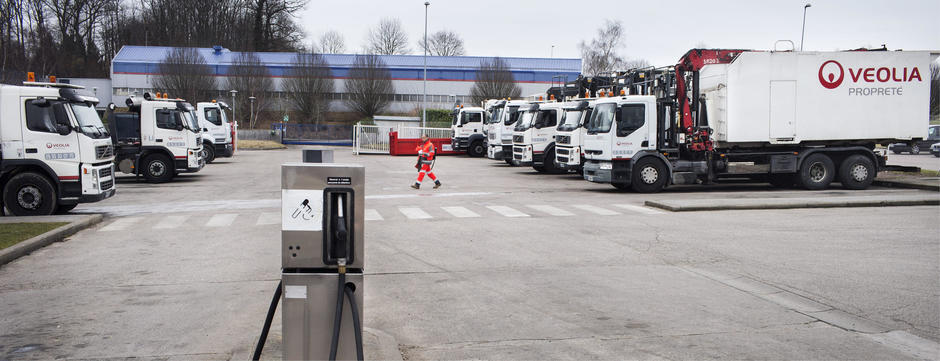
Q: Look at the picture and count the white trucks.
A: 8